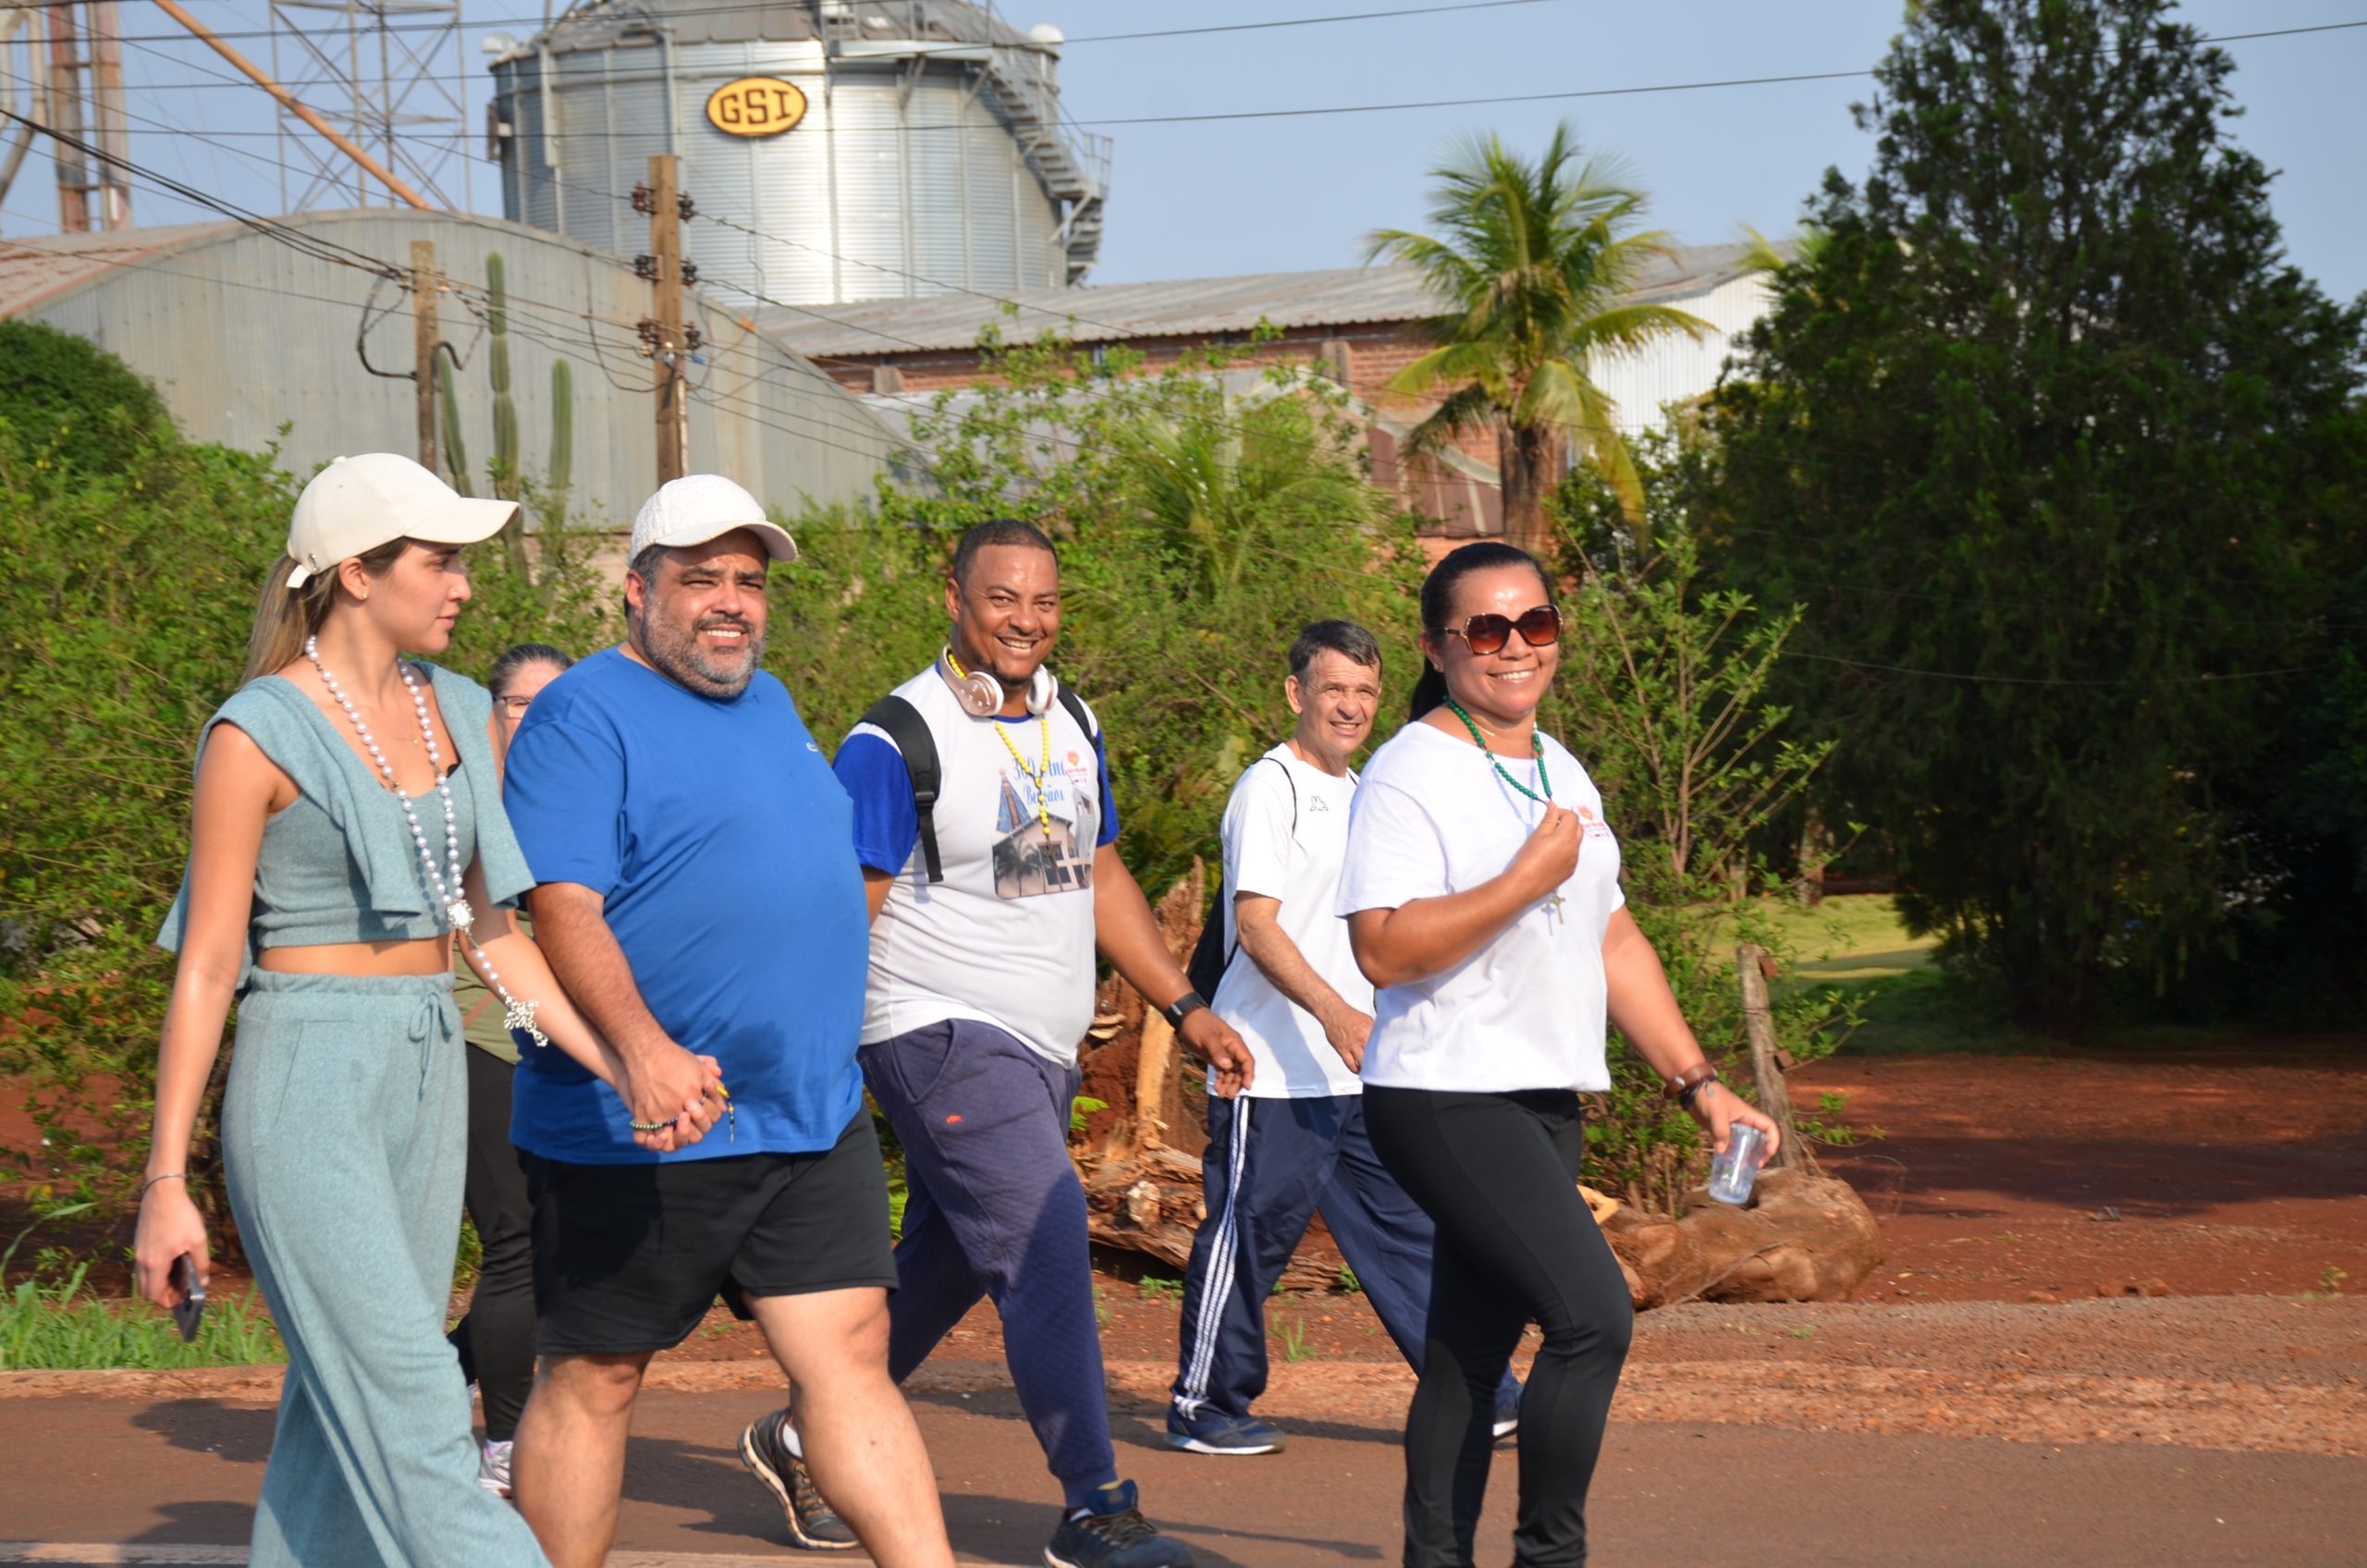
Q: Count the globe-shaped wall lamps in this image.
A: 0